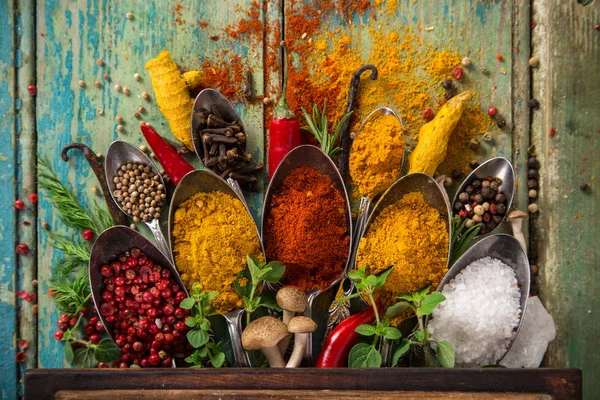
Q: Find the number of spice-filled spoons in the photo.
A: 9